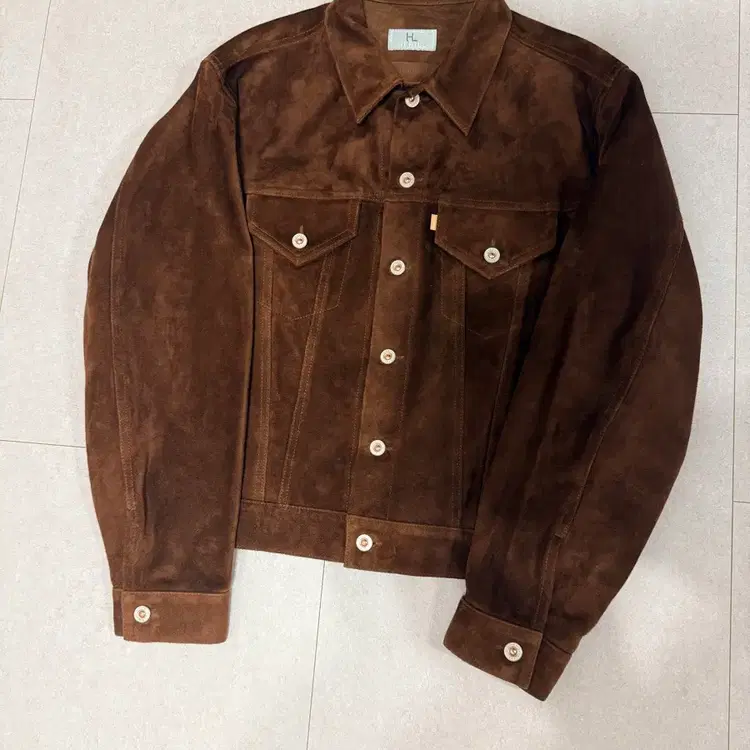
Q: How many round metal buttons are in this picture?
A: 10